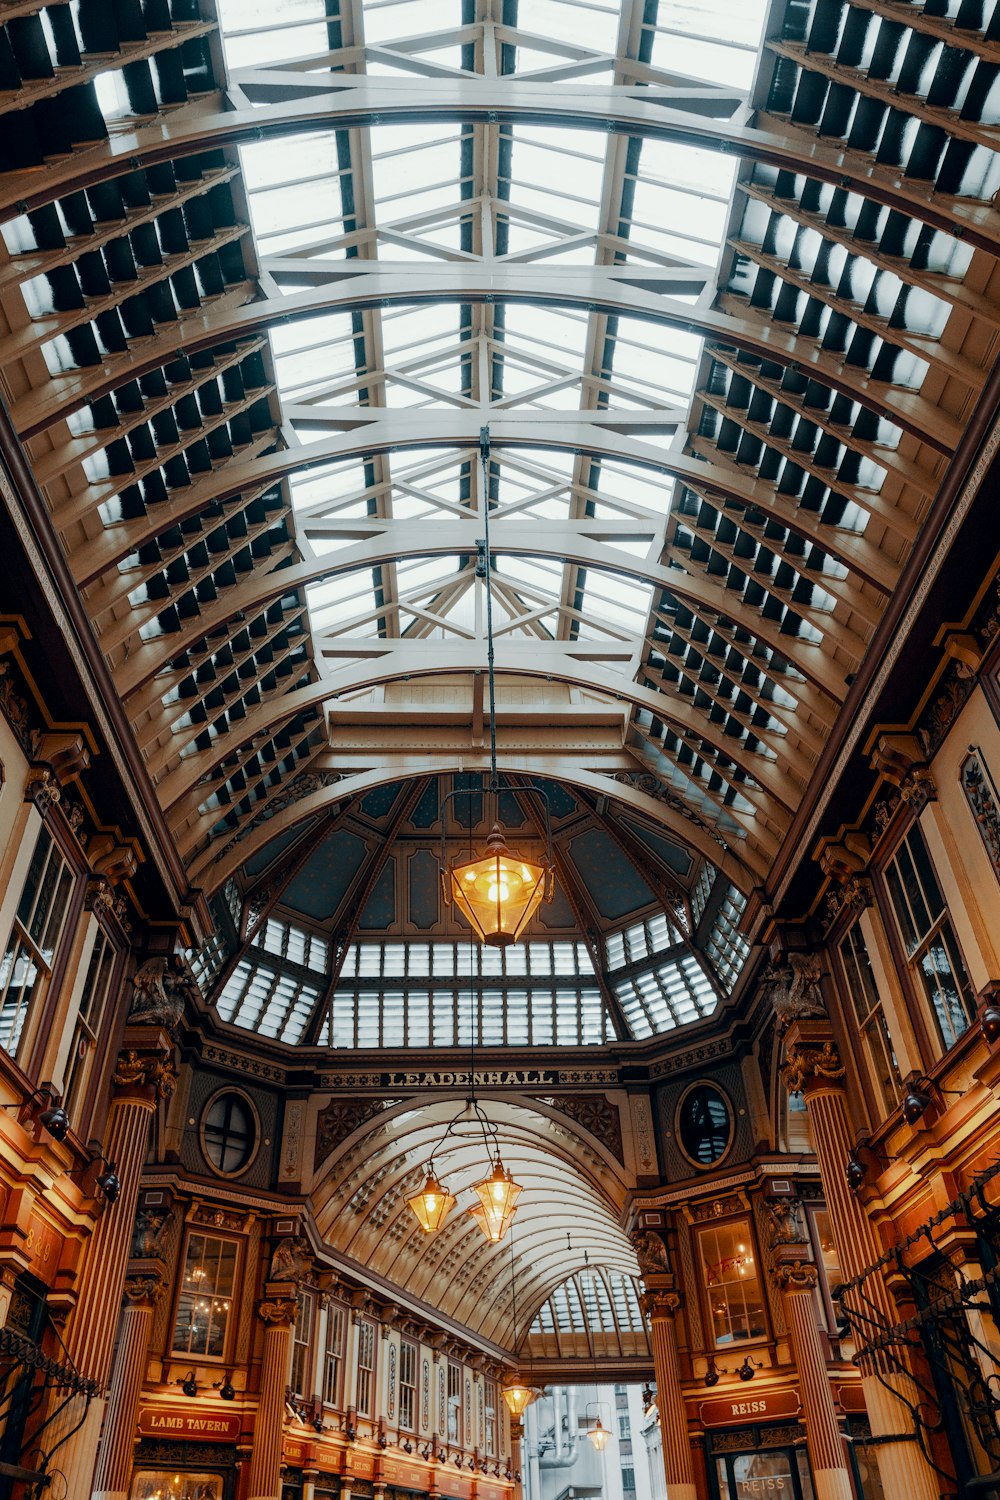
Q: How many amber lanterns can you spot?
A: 6